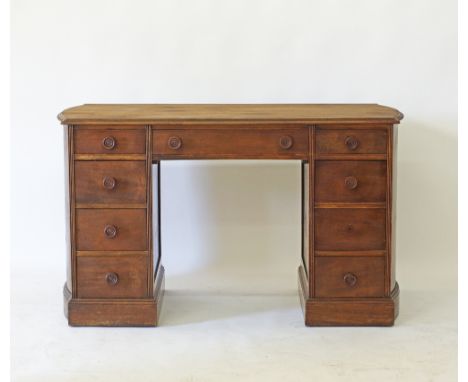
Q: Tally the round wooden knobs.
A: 9